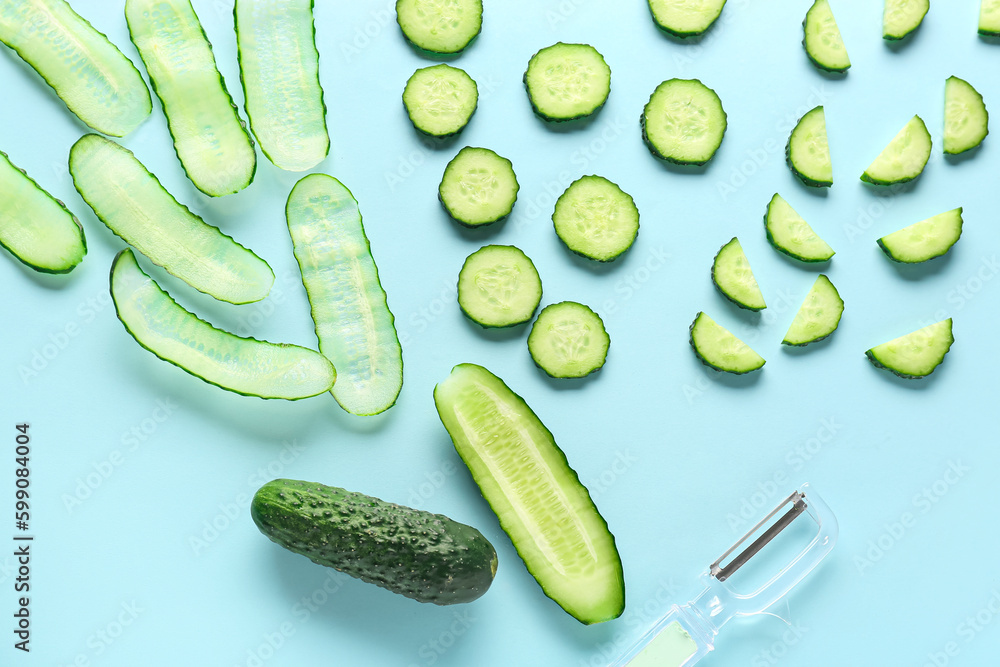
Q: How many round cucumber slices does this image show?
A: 9